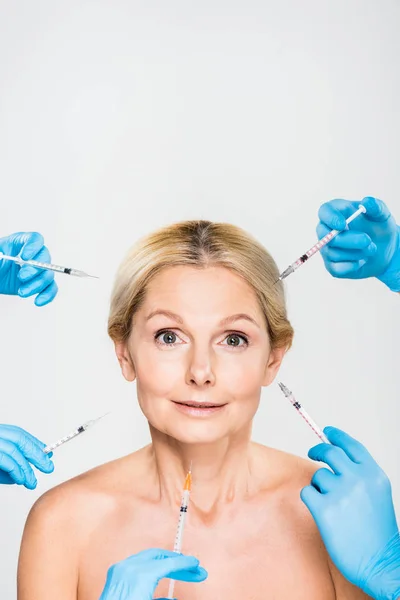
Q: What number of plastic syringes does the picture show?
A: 5